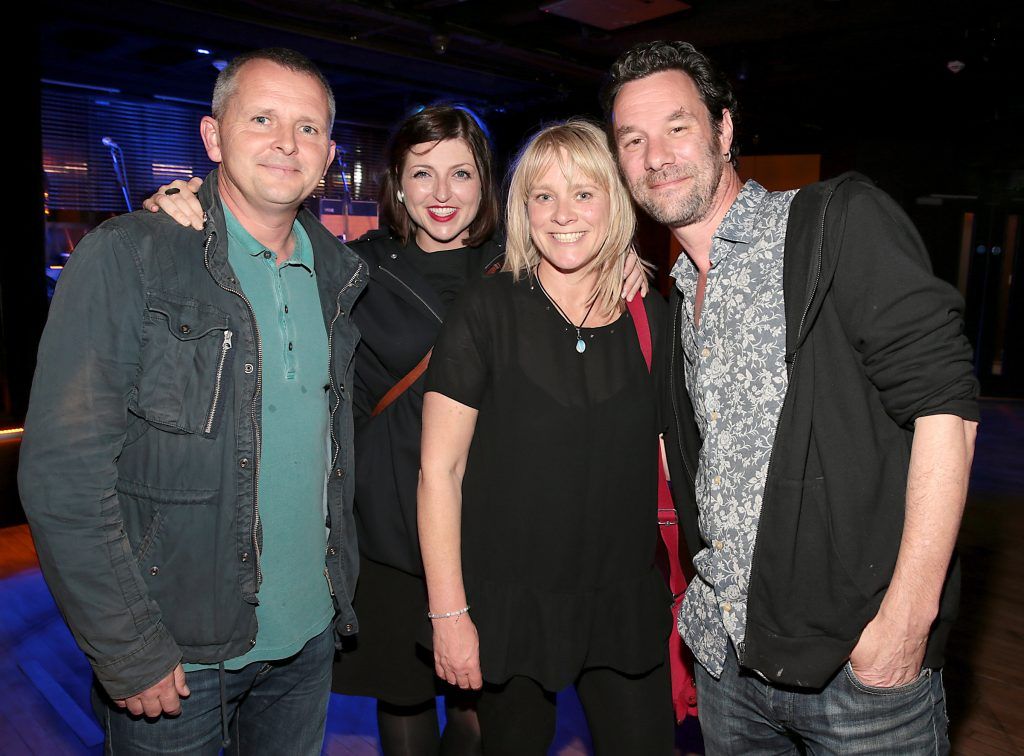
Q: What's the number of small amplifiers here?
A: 1